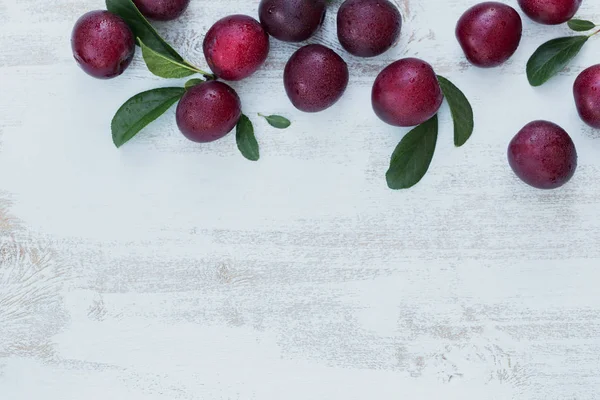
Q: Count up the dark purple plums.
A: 12